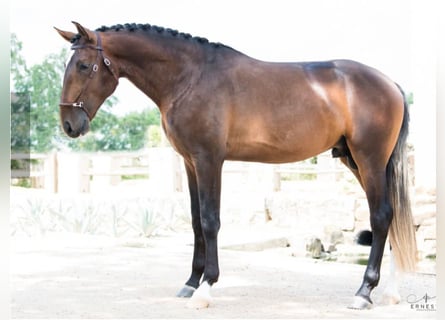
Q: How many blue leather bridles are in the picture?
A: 0